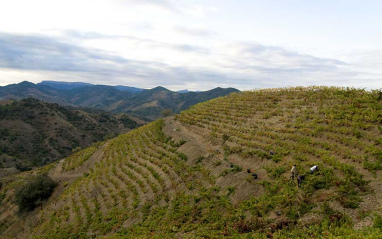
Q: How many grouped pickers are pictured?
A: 3